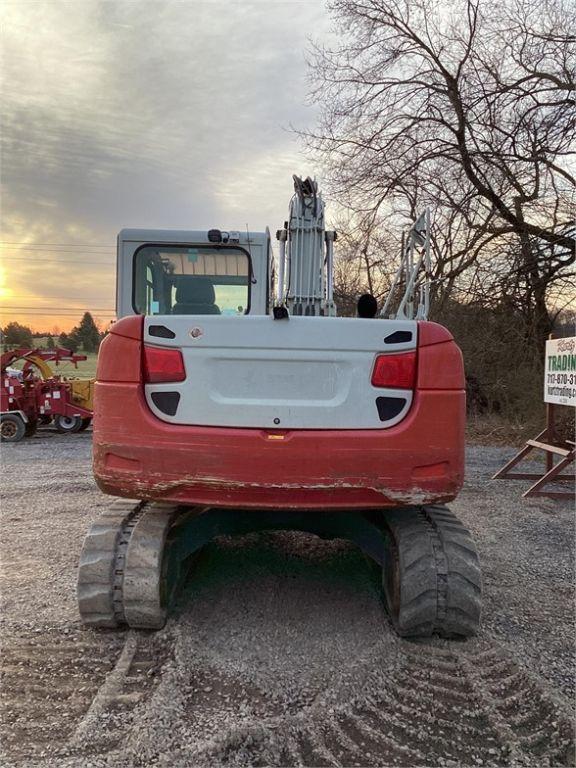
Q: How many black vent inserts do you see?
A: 4